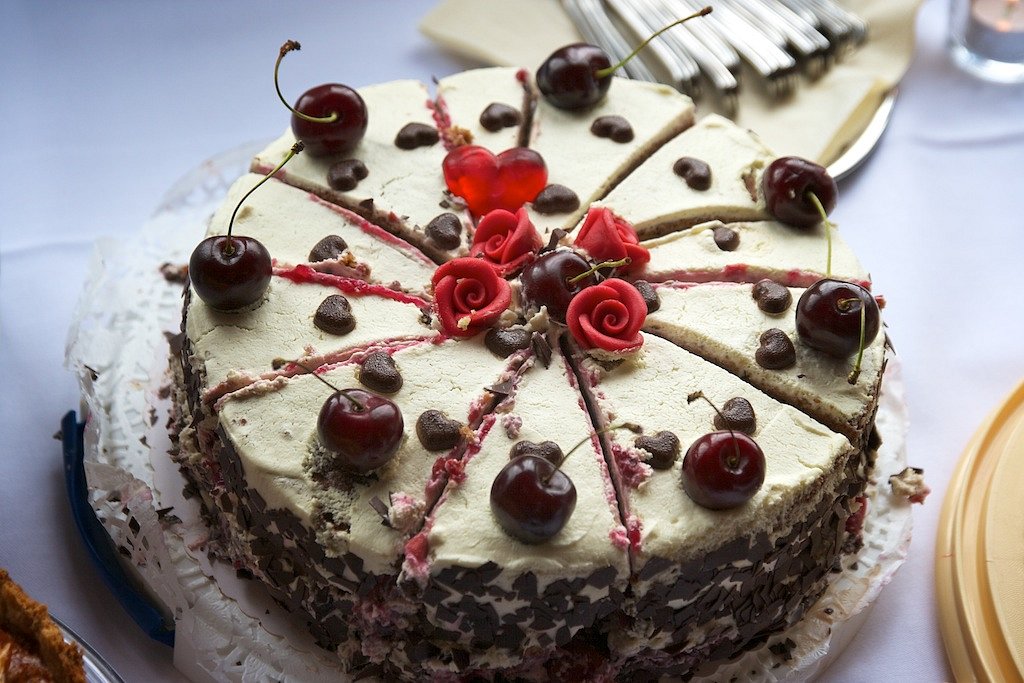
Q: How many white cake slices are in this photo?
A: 11